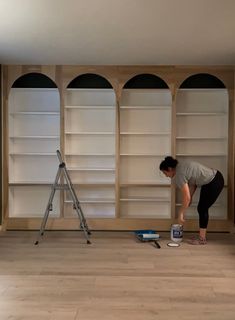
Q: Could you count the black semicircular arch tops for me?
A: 4